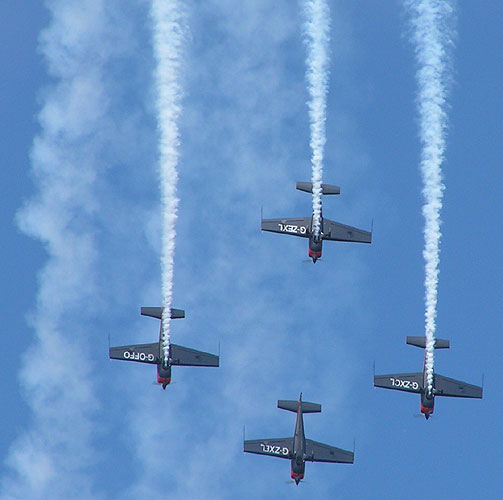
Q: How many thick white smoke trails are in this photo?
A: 3